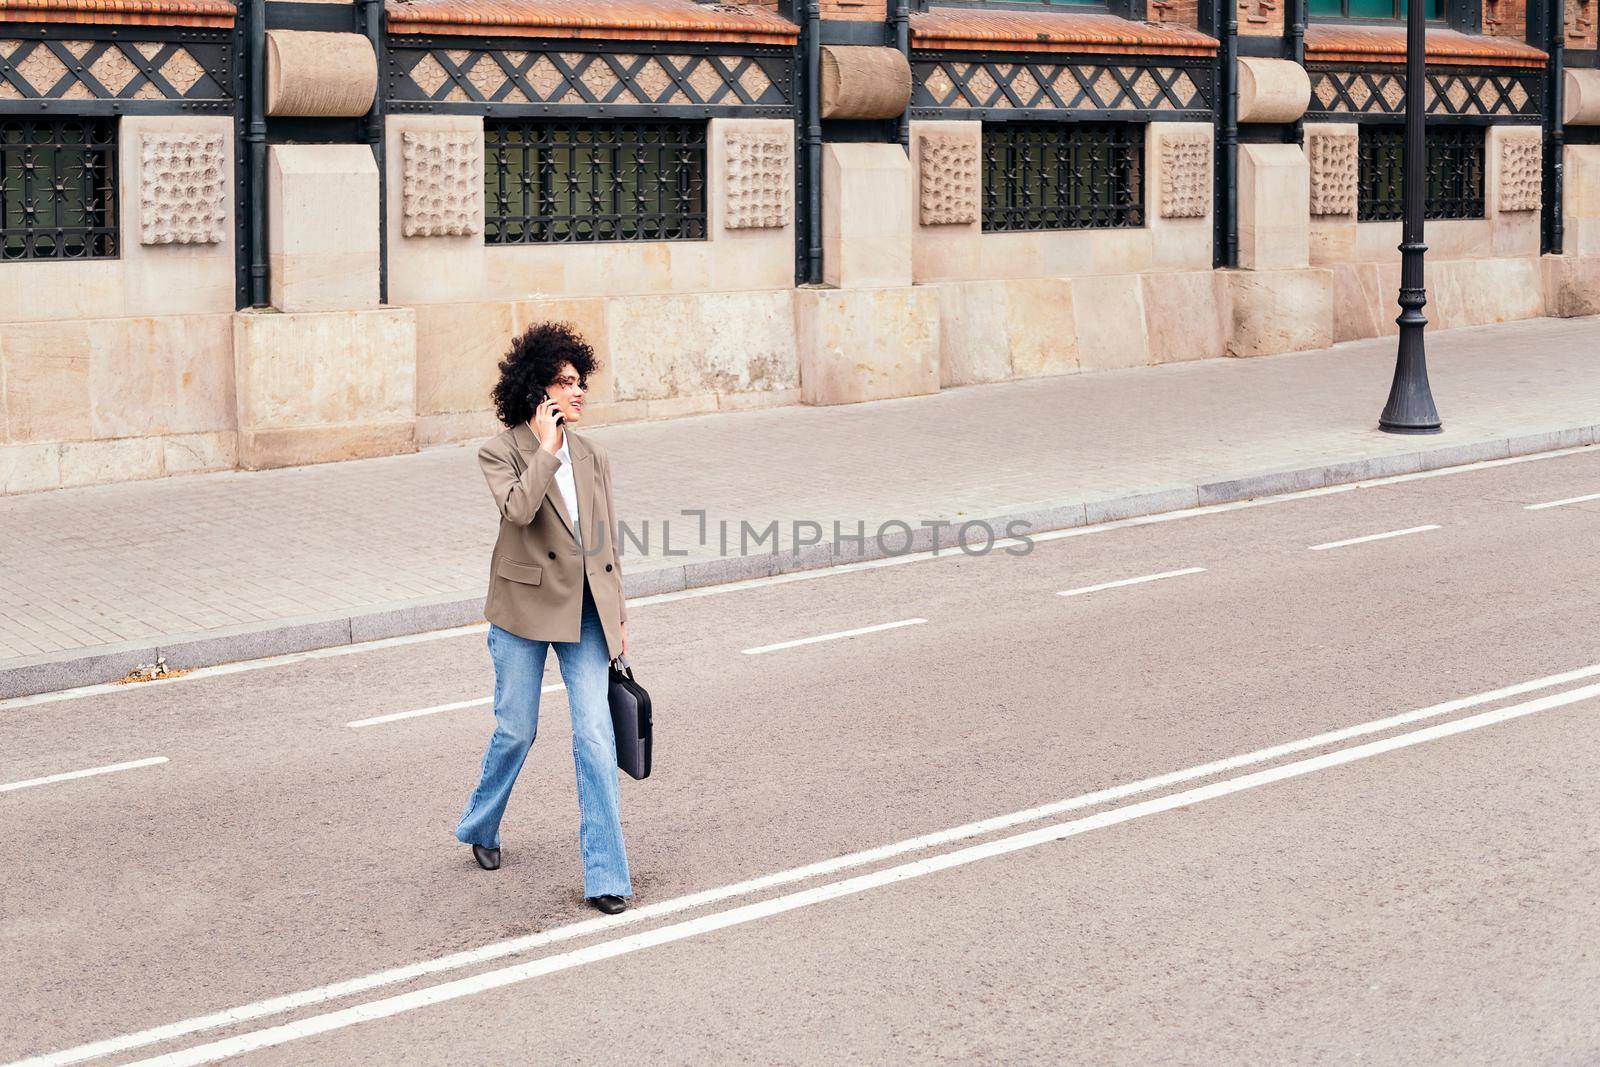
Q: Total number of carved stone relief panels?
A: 7